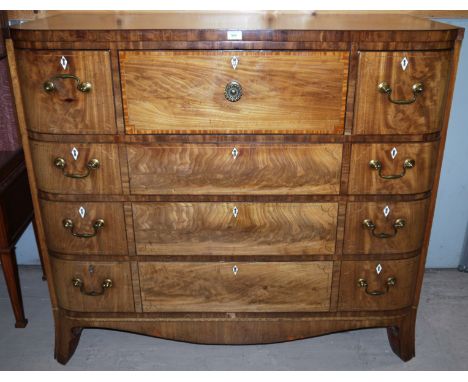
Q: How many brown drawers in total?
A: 12